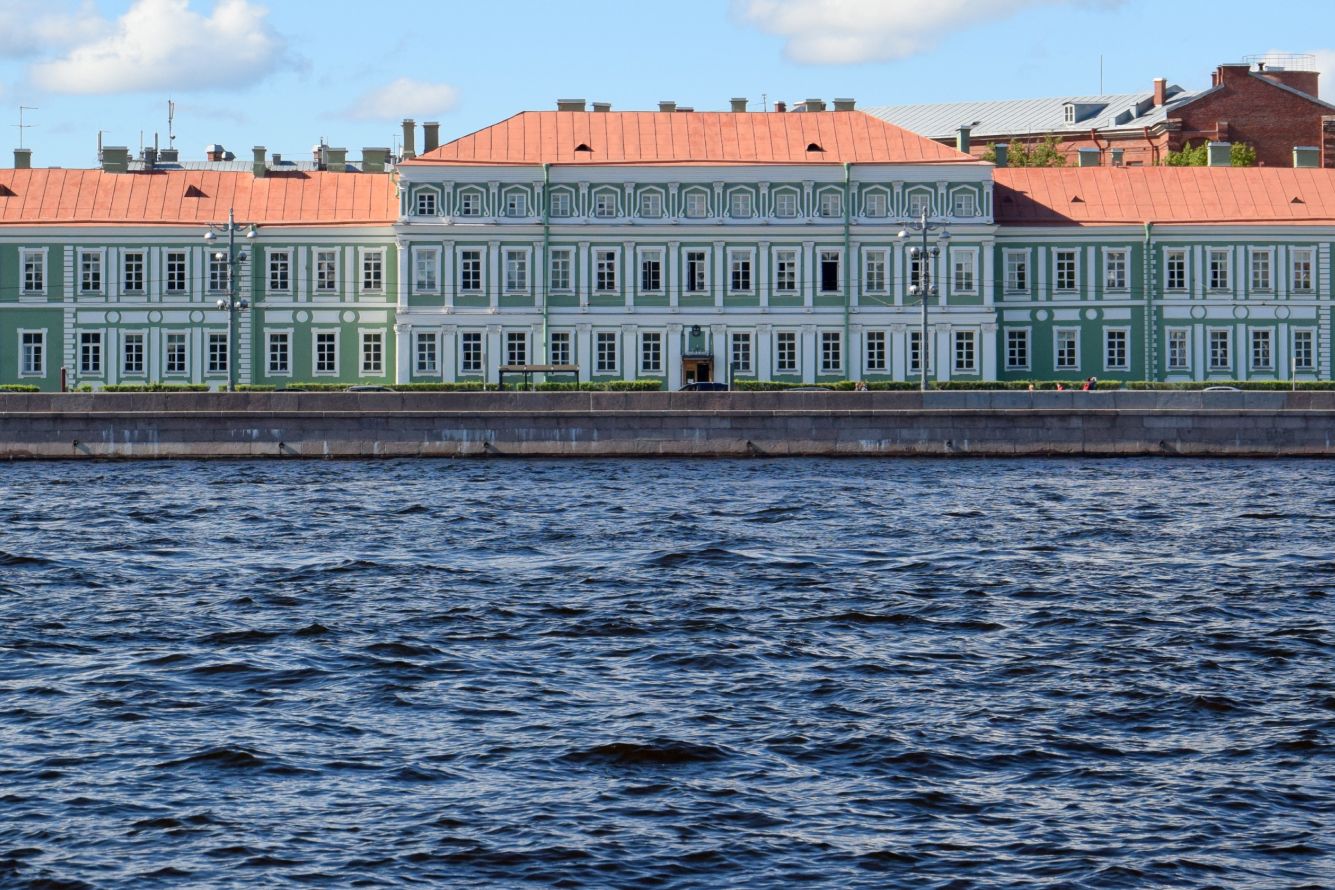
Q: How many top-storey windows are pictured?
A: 13